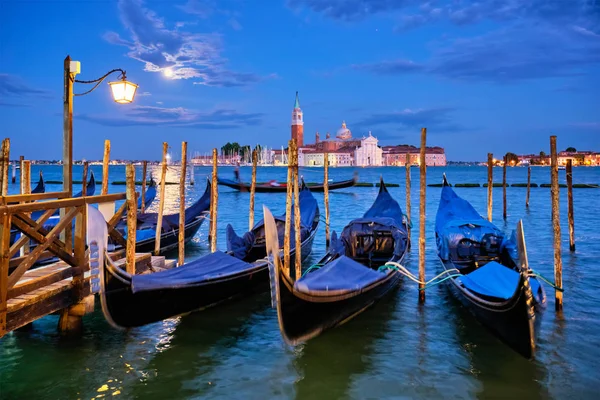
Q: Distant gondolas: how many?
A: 1